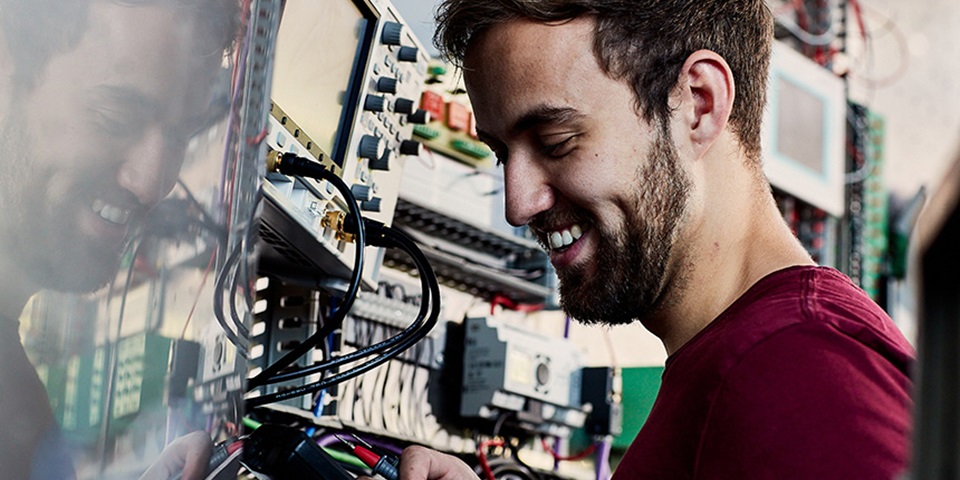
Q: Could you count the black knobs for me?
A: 11